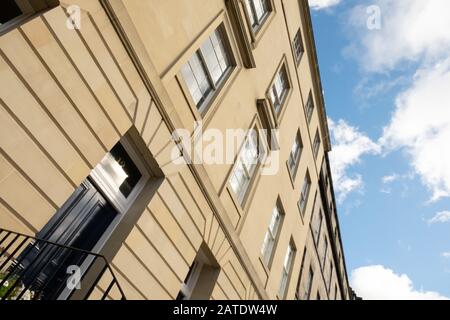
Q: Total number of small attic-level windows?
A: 3